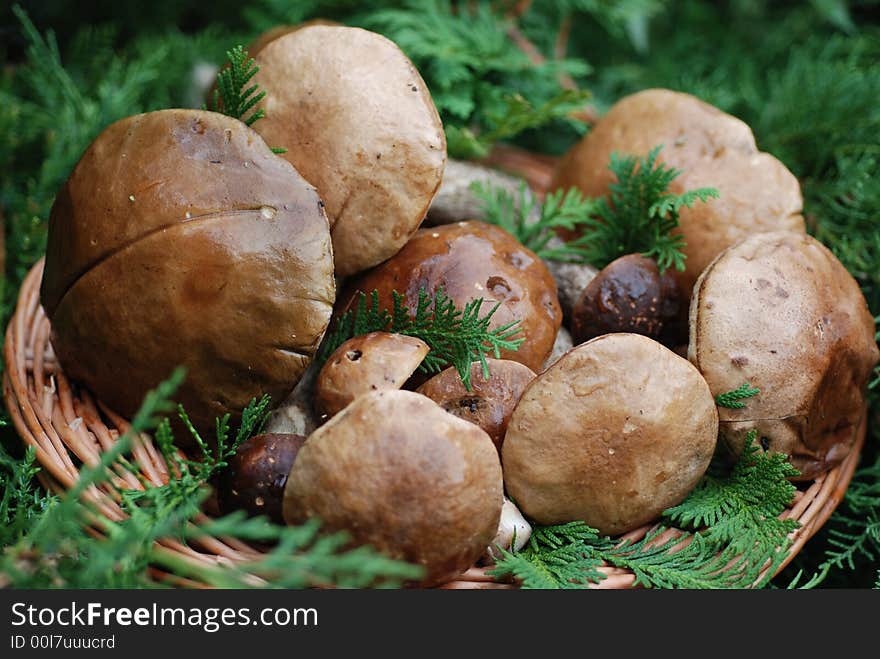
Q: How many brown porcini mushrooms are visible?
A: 11